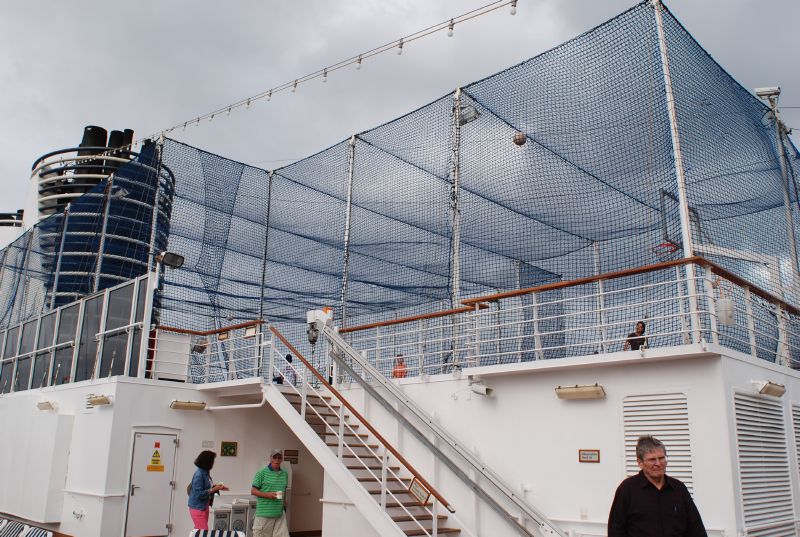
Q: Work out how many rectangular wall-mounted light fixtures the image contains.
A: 5